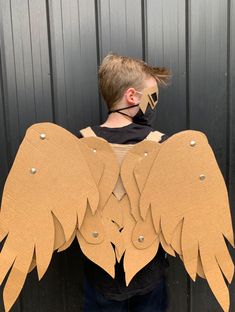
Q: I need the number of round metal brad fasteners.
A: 8